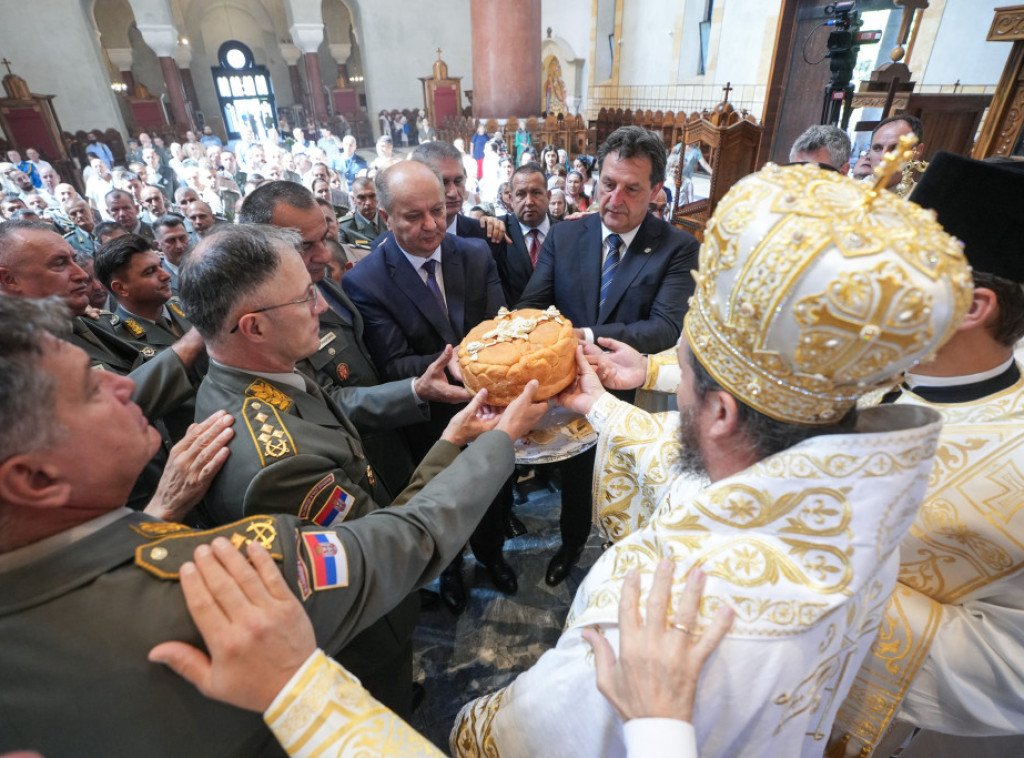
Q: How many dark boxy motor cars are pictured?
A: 0